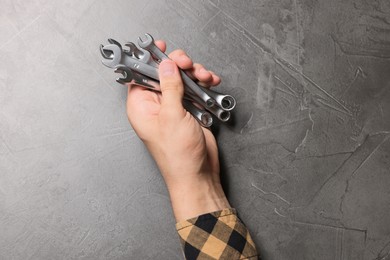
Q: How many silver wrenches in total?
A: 6